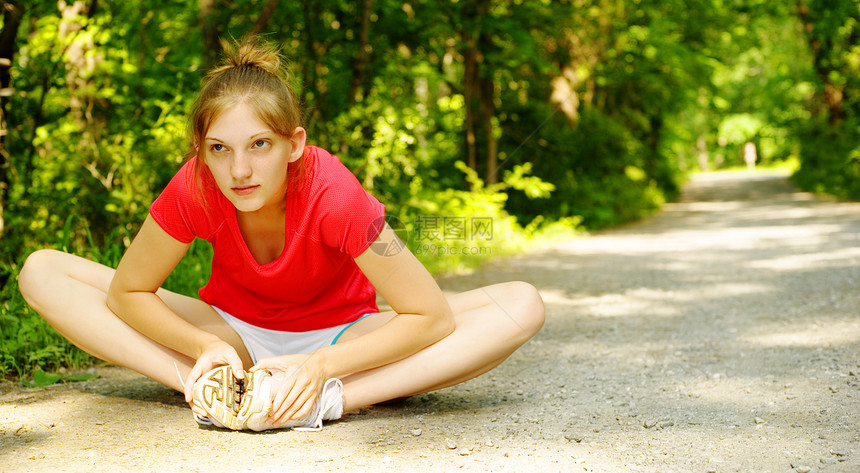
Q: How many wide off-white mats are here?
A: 0